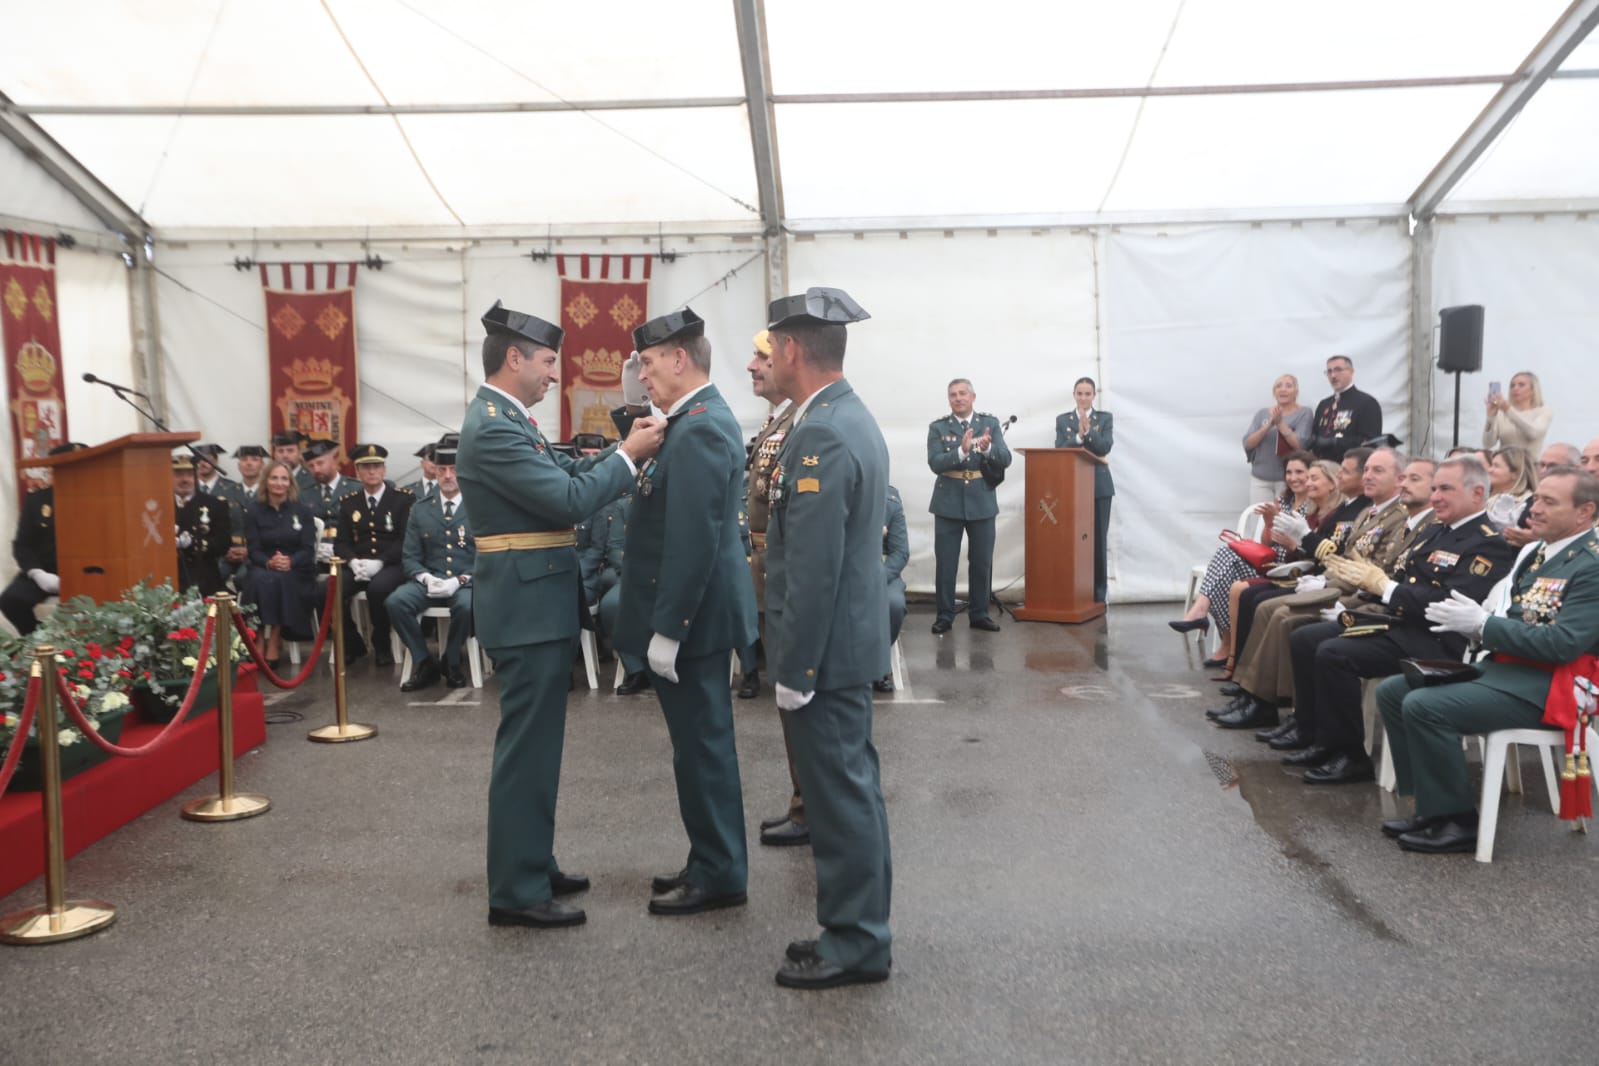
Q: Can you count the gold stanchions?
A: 3